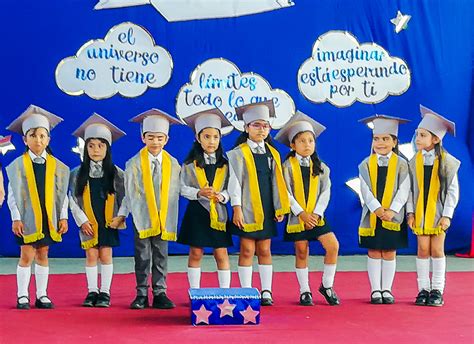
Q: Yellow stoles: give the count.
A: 8